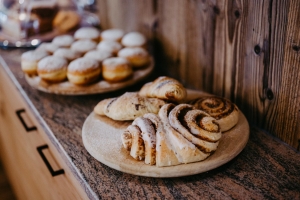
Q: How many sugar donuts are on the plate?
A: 14